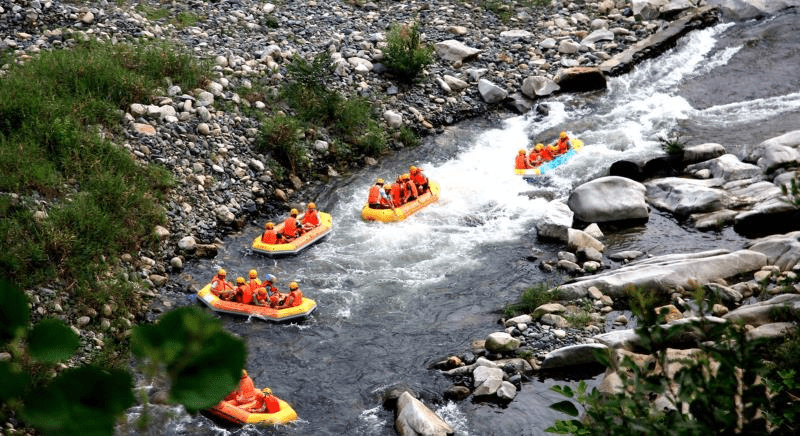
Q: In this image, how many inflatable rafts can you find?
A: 5